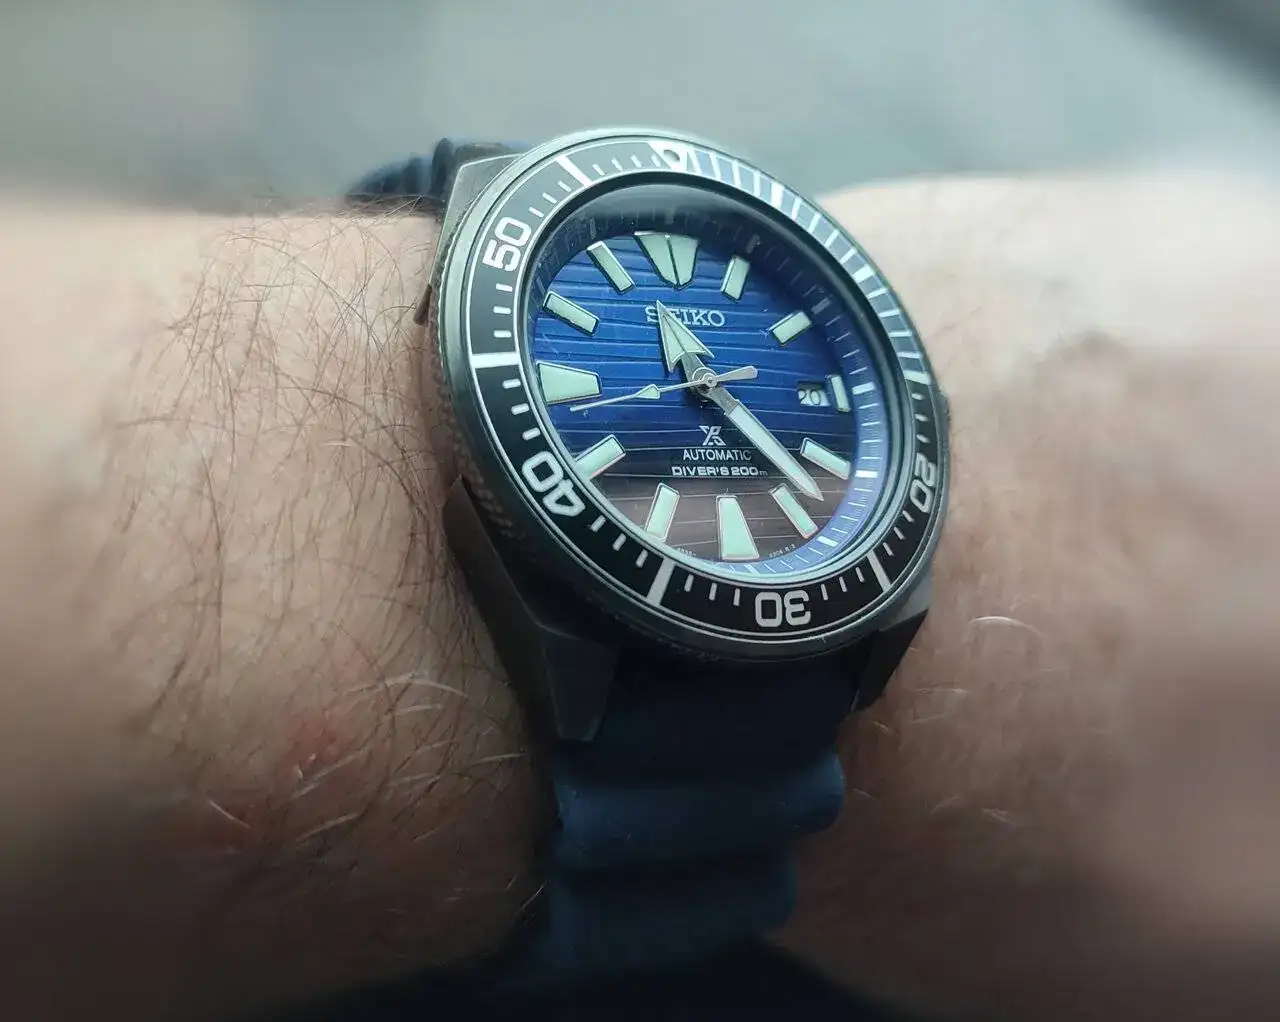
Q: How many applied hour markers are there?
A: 12